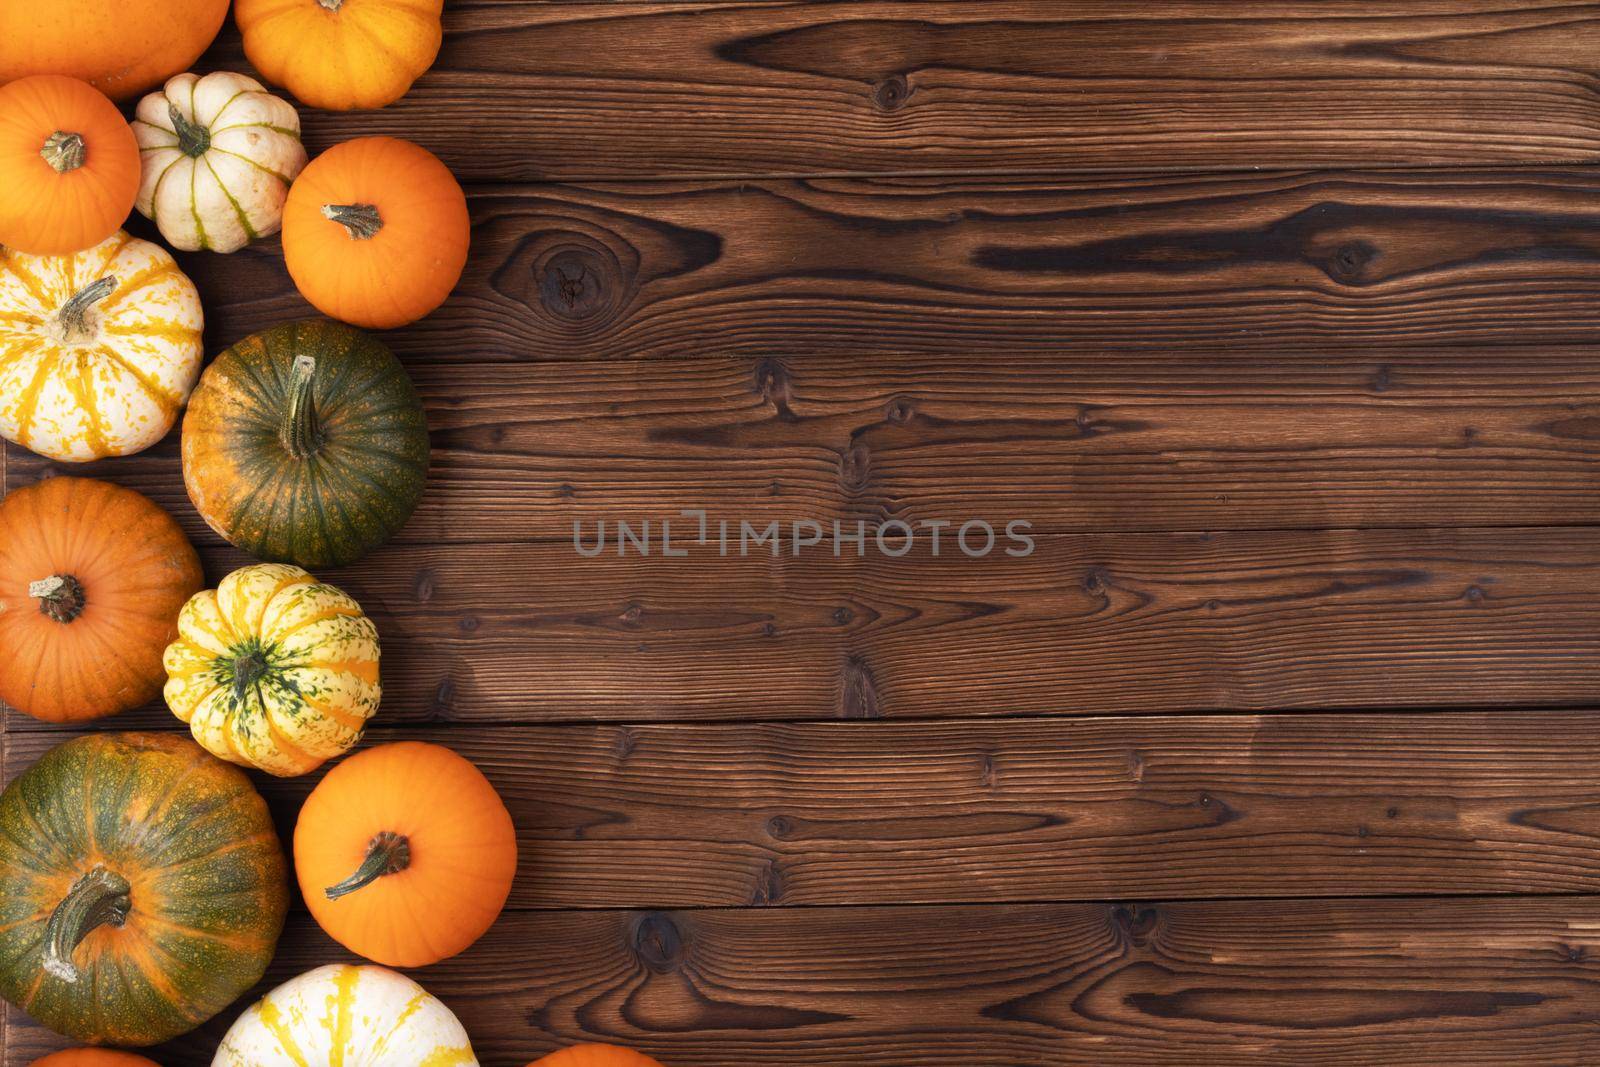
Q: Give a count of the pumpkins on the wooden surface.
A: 14